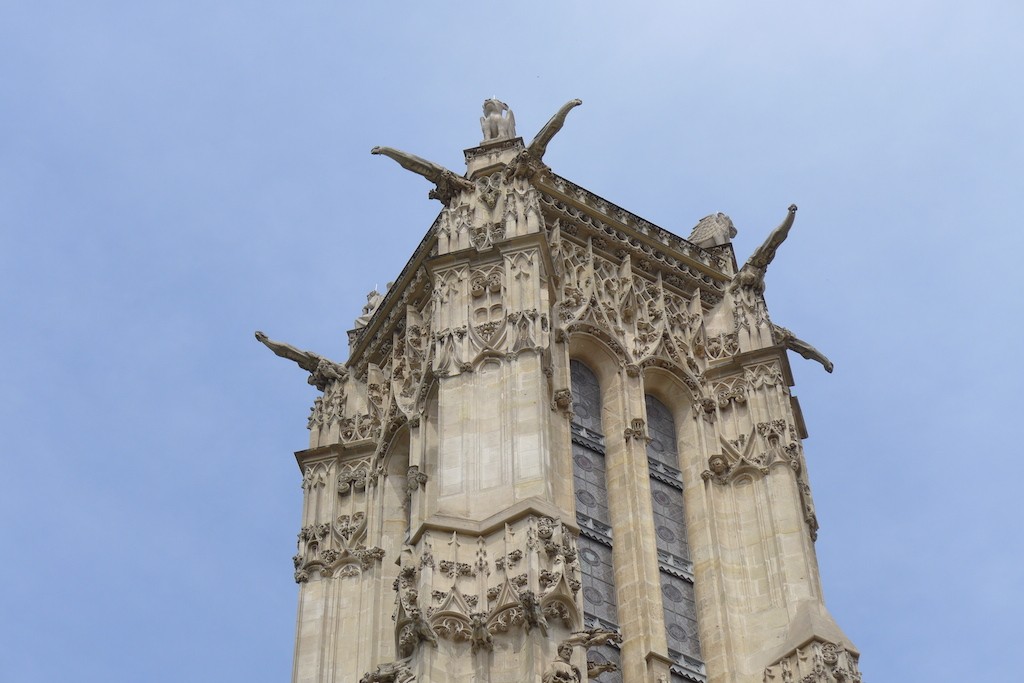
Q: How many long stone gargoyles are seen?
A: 5